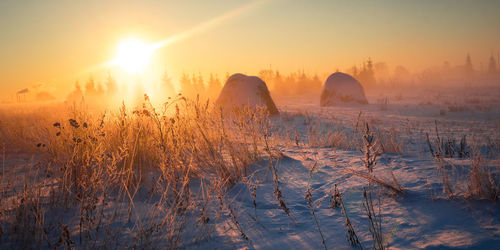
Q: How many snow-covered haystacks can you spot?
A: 2